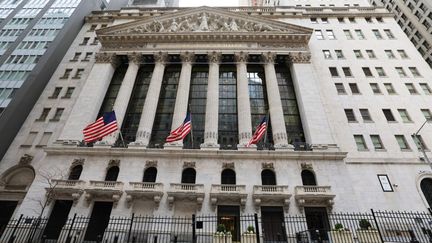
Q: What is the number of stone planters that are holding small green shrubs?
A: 4